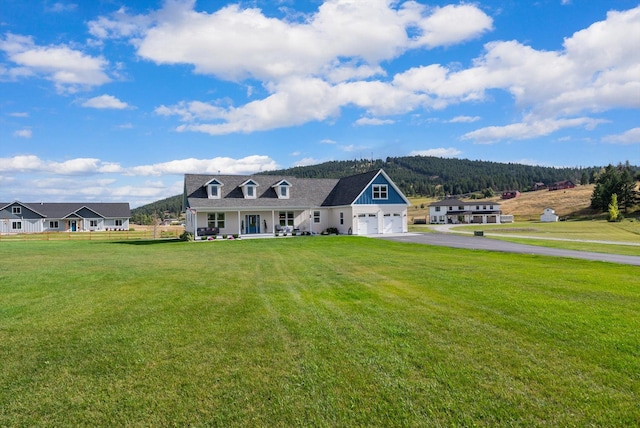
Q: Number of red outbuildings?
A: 2